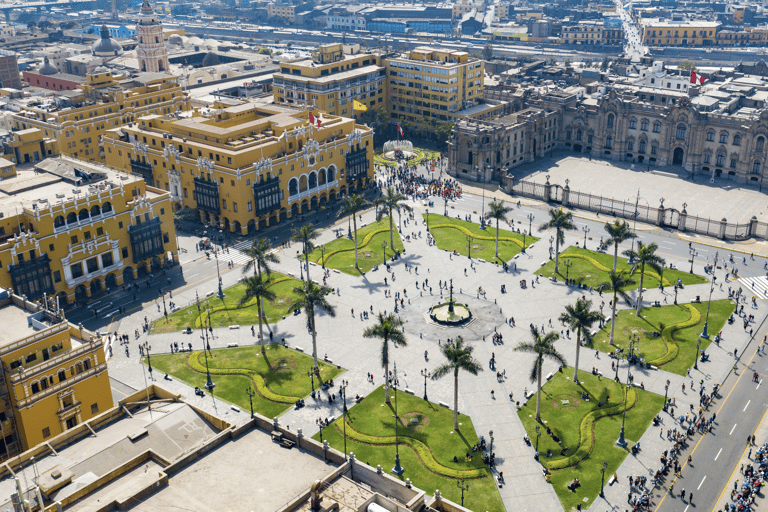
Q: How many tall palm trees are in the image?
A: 15